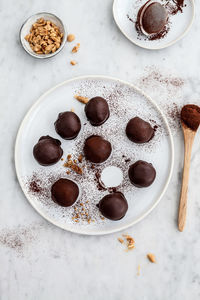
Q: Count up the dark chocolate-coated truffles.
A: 8